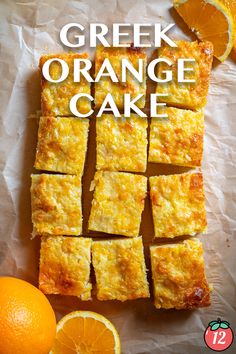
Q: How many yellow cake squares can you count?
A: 12